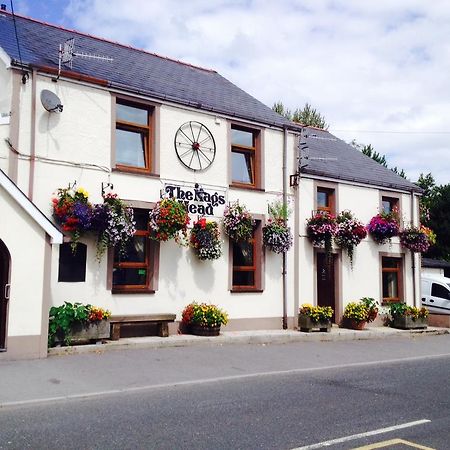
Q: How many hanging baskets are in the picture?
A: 10